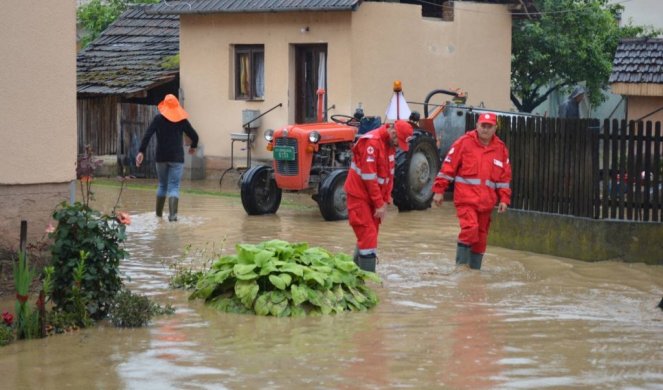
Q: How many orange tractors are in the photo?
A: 1